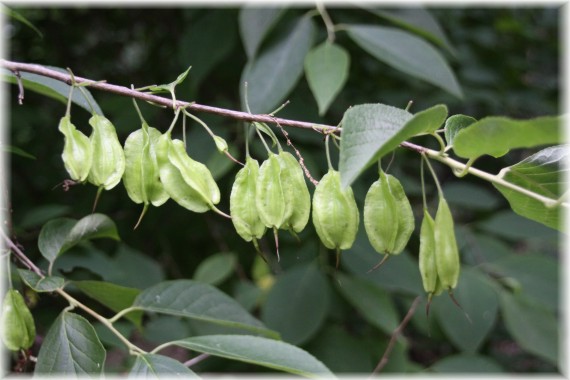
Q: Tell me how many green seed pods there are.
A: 12